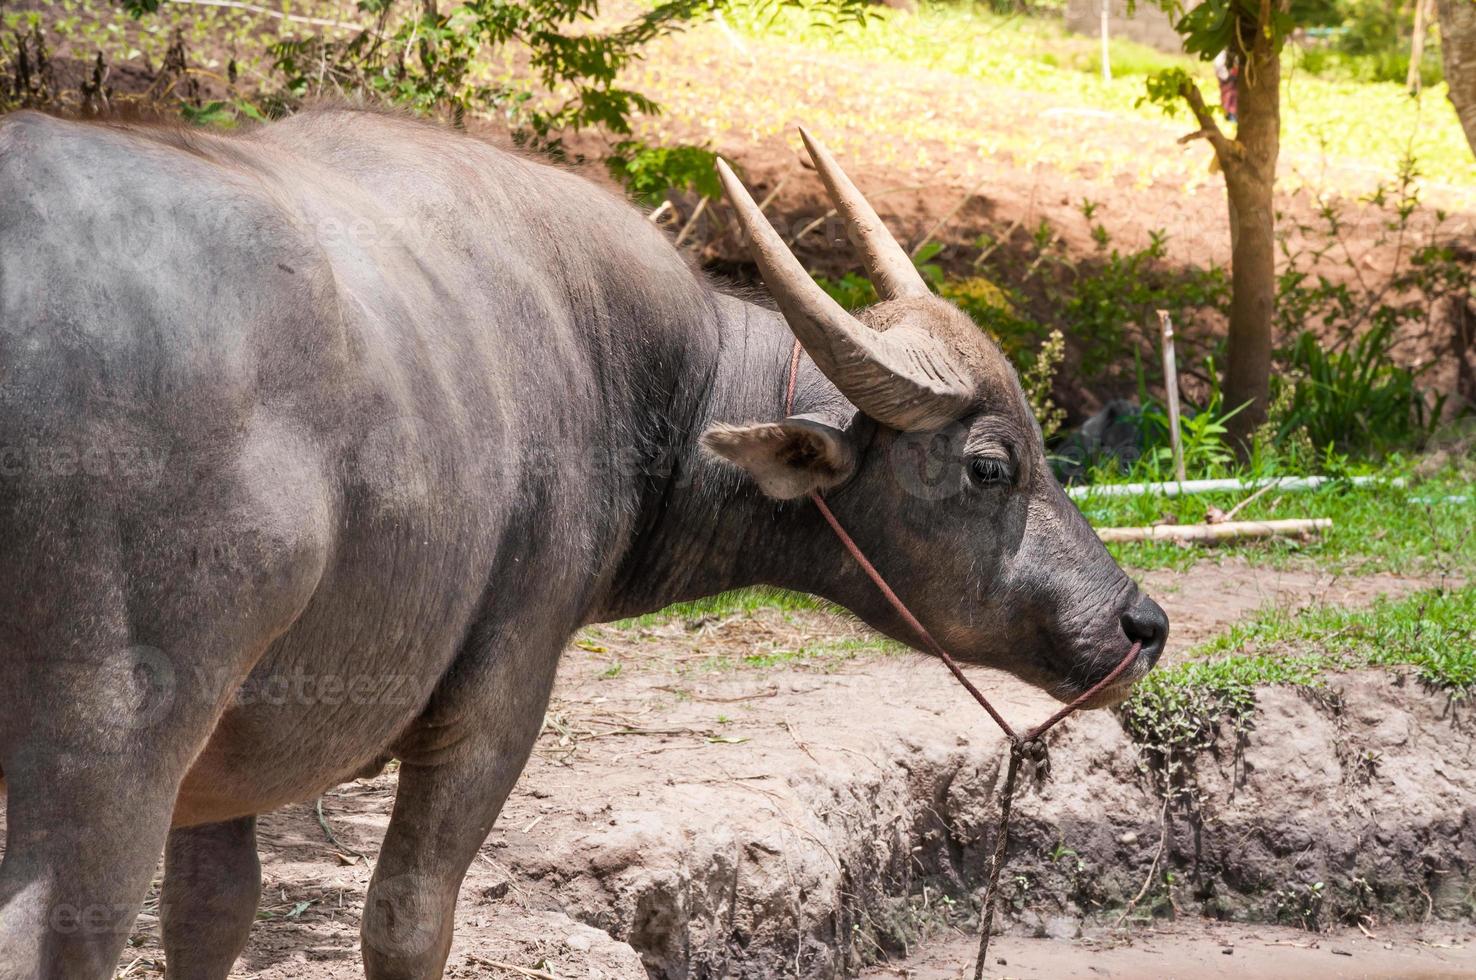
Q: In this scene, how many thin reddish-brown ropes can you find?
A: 1